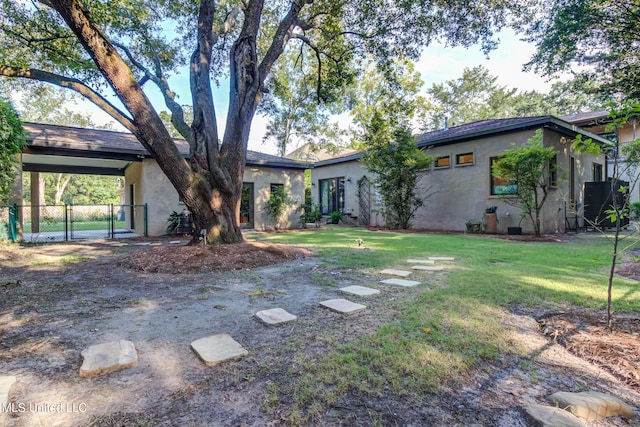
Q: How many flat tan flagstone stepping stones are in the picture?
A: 11